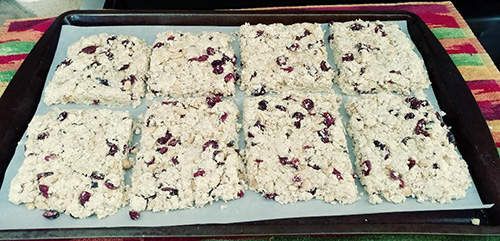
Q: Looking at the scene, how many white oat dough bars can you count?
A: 8